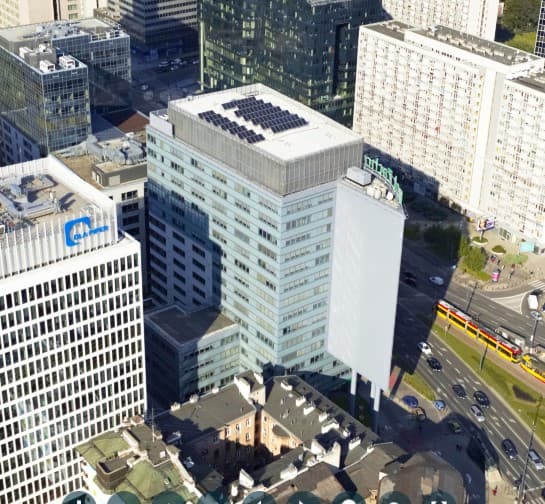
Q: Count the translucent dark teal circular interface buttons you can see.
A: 9